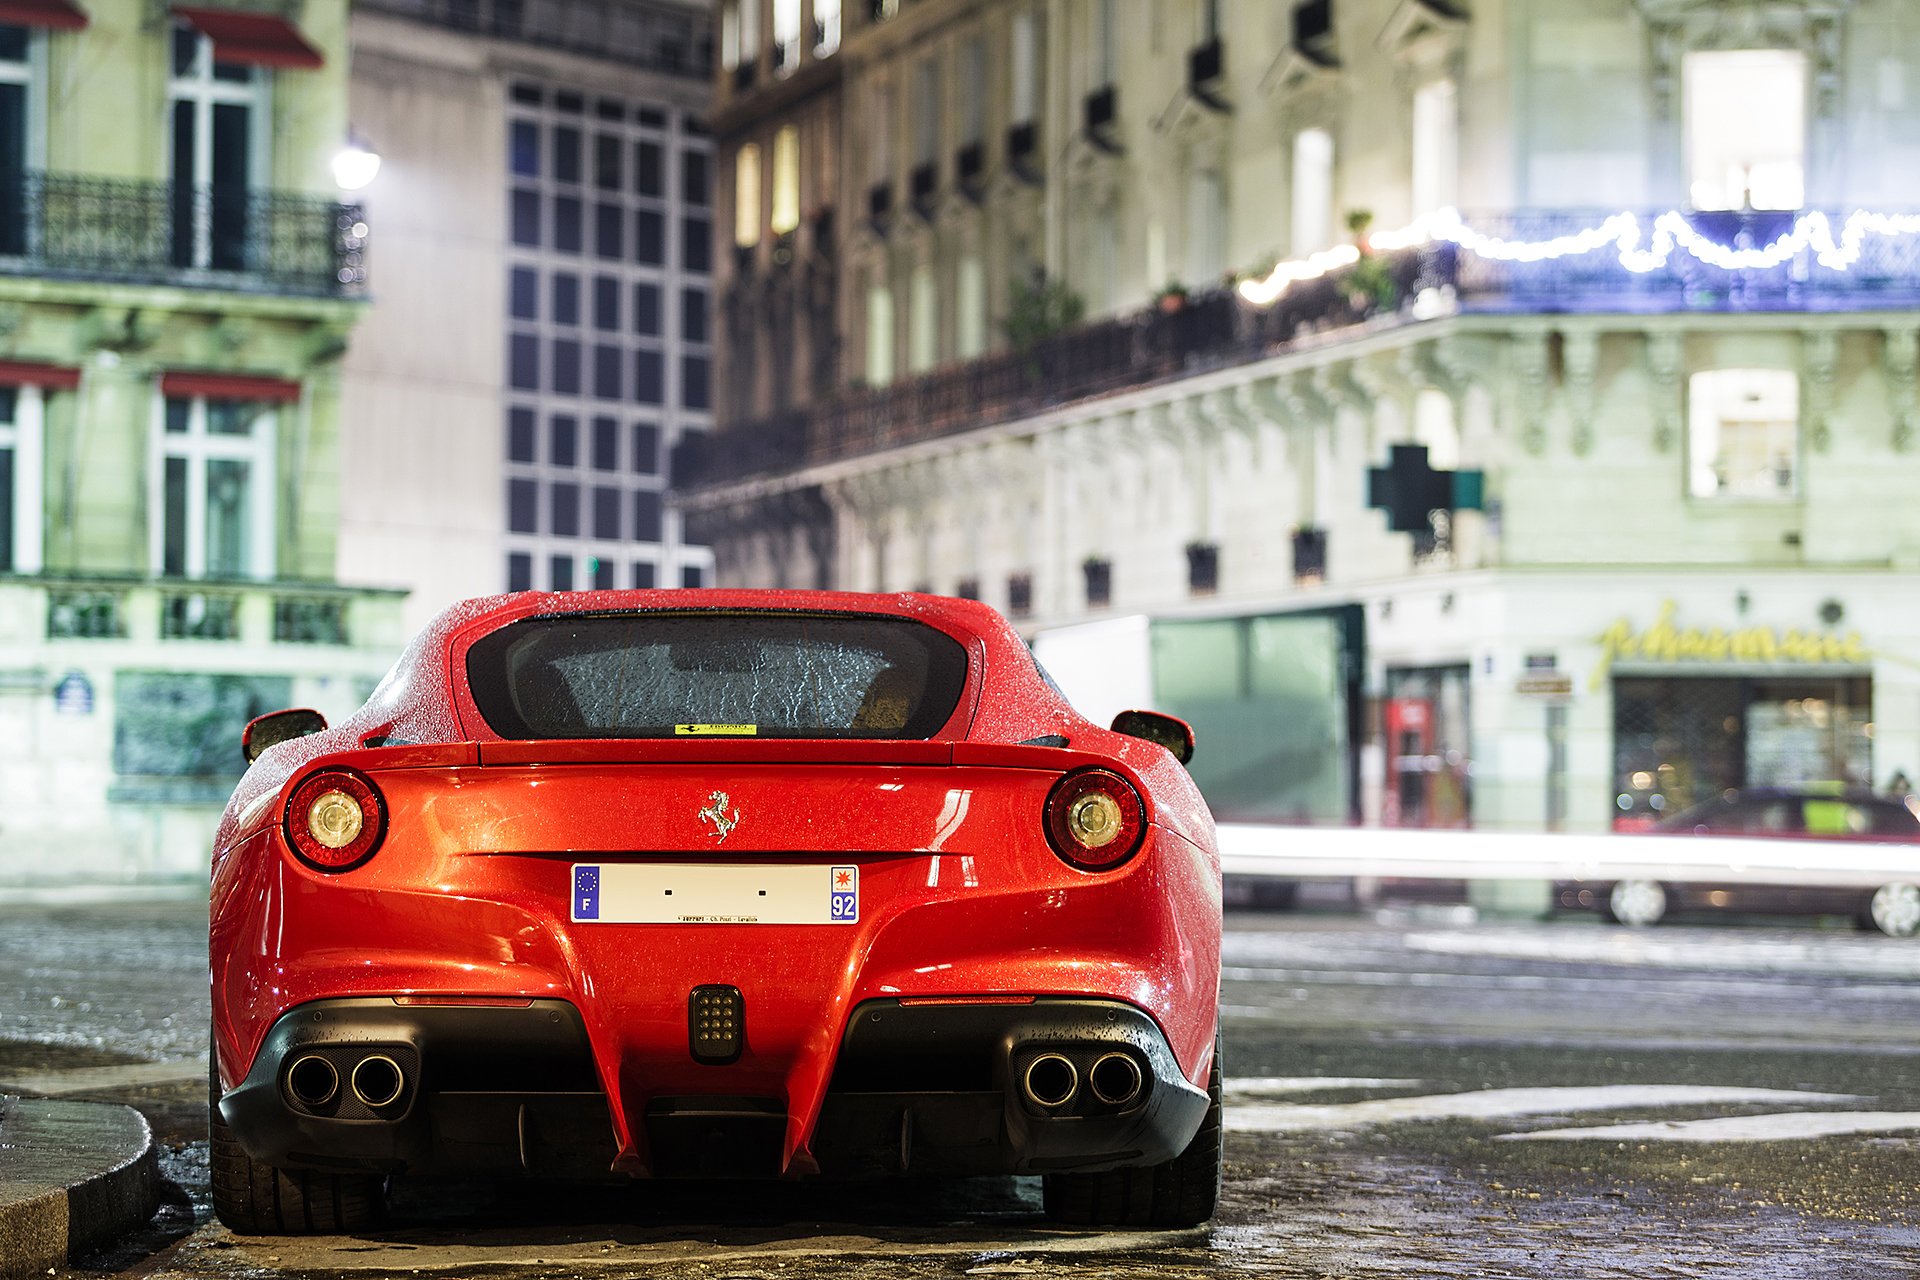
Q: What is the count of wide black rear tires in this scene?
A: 2